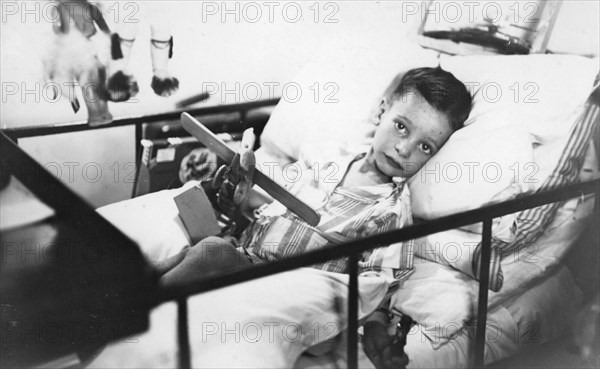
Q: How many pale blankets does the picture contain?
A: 1